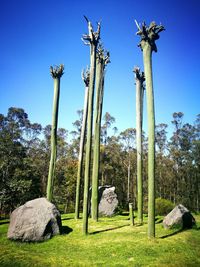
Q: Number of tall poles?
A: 6